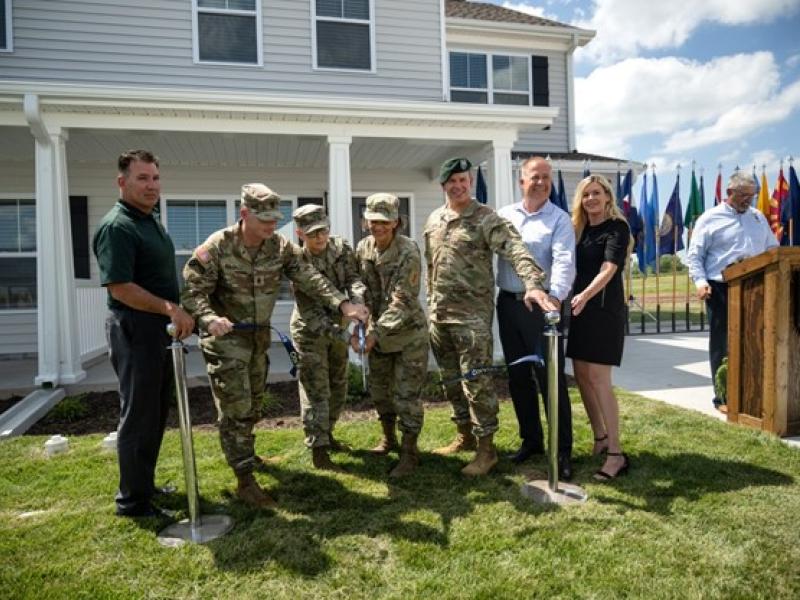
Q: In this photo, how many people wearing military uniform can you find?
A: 4